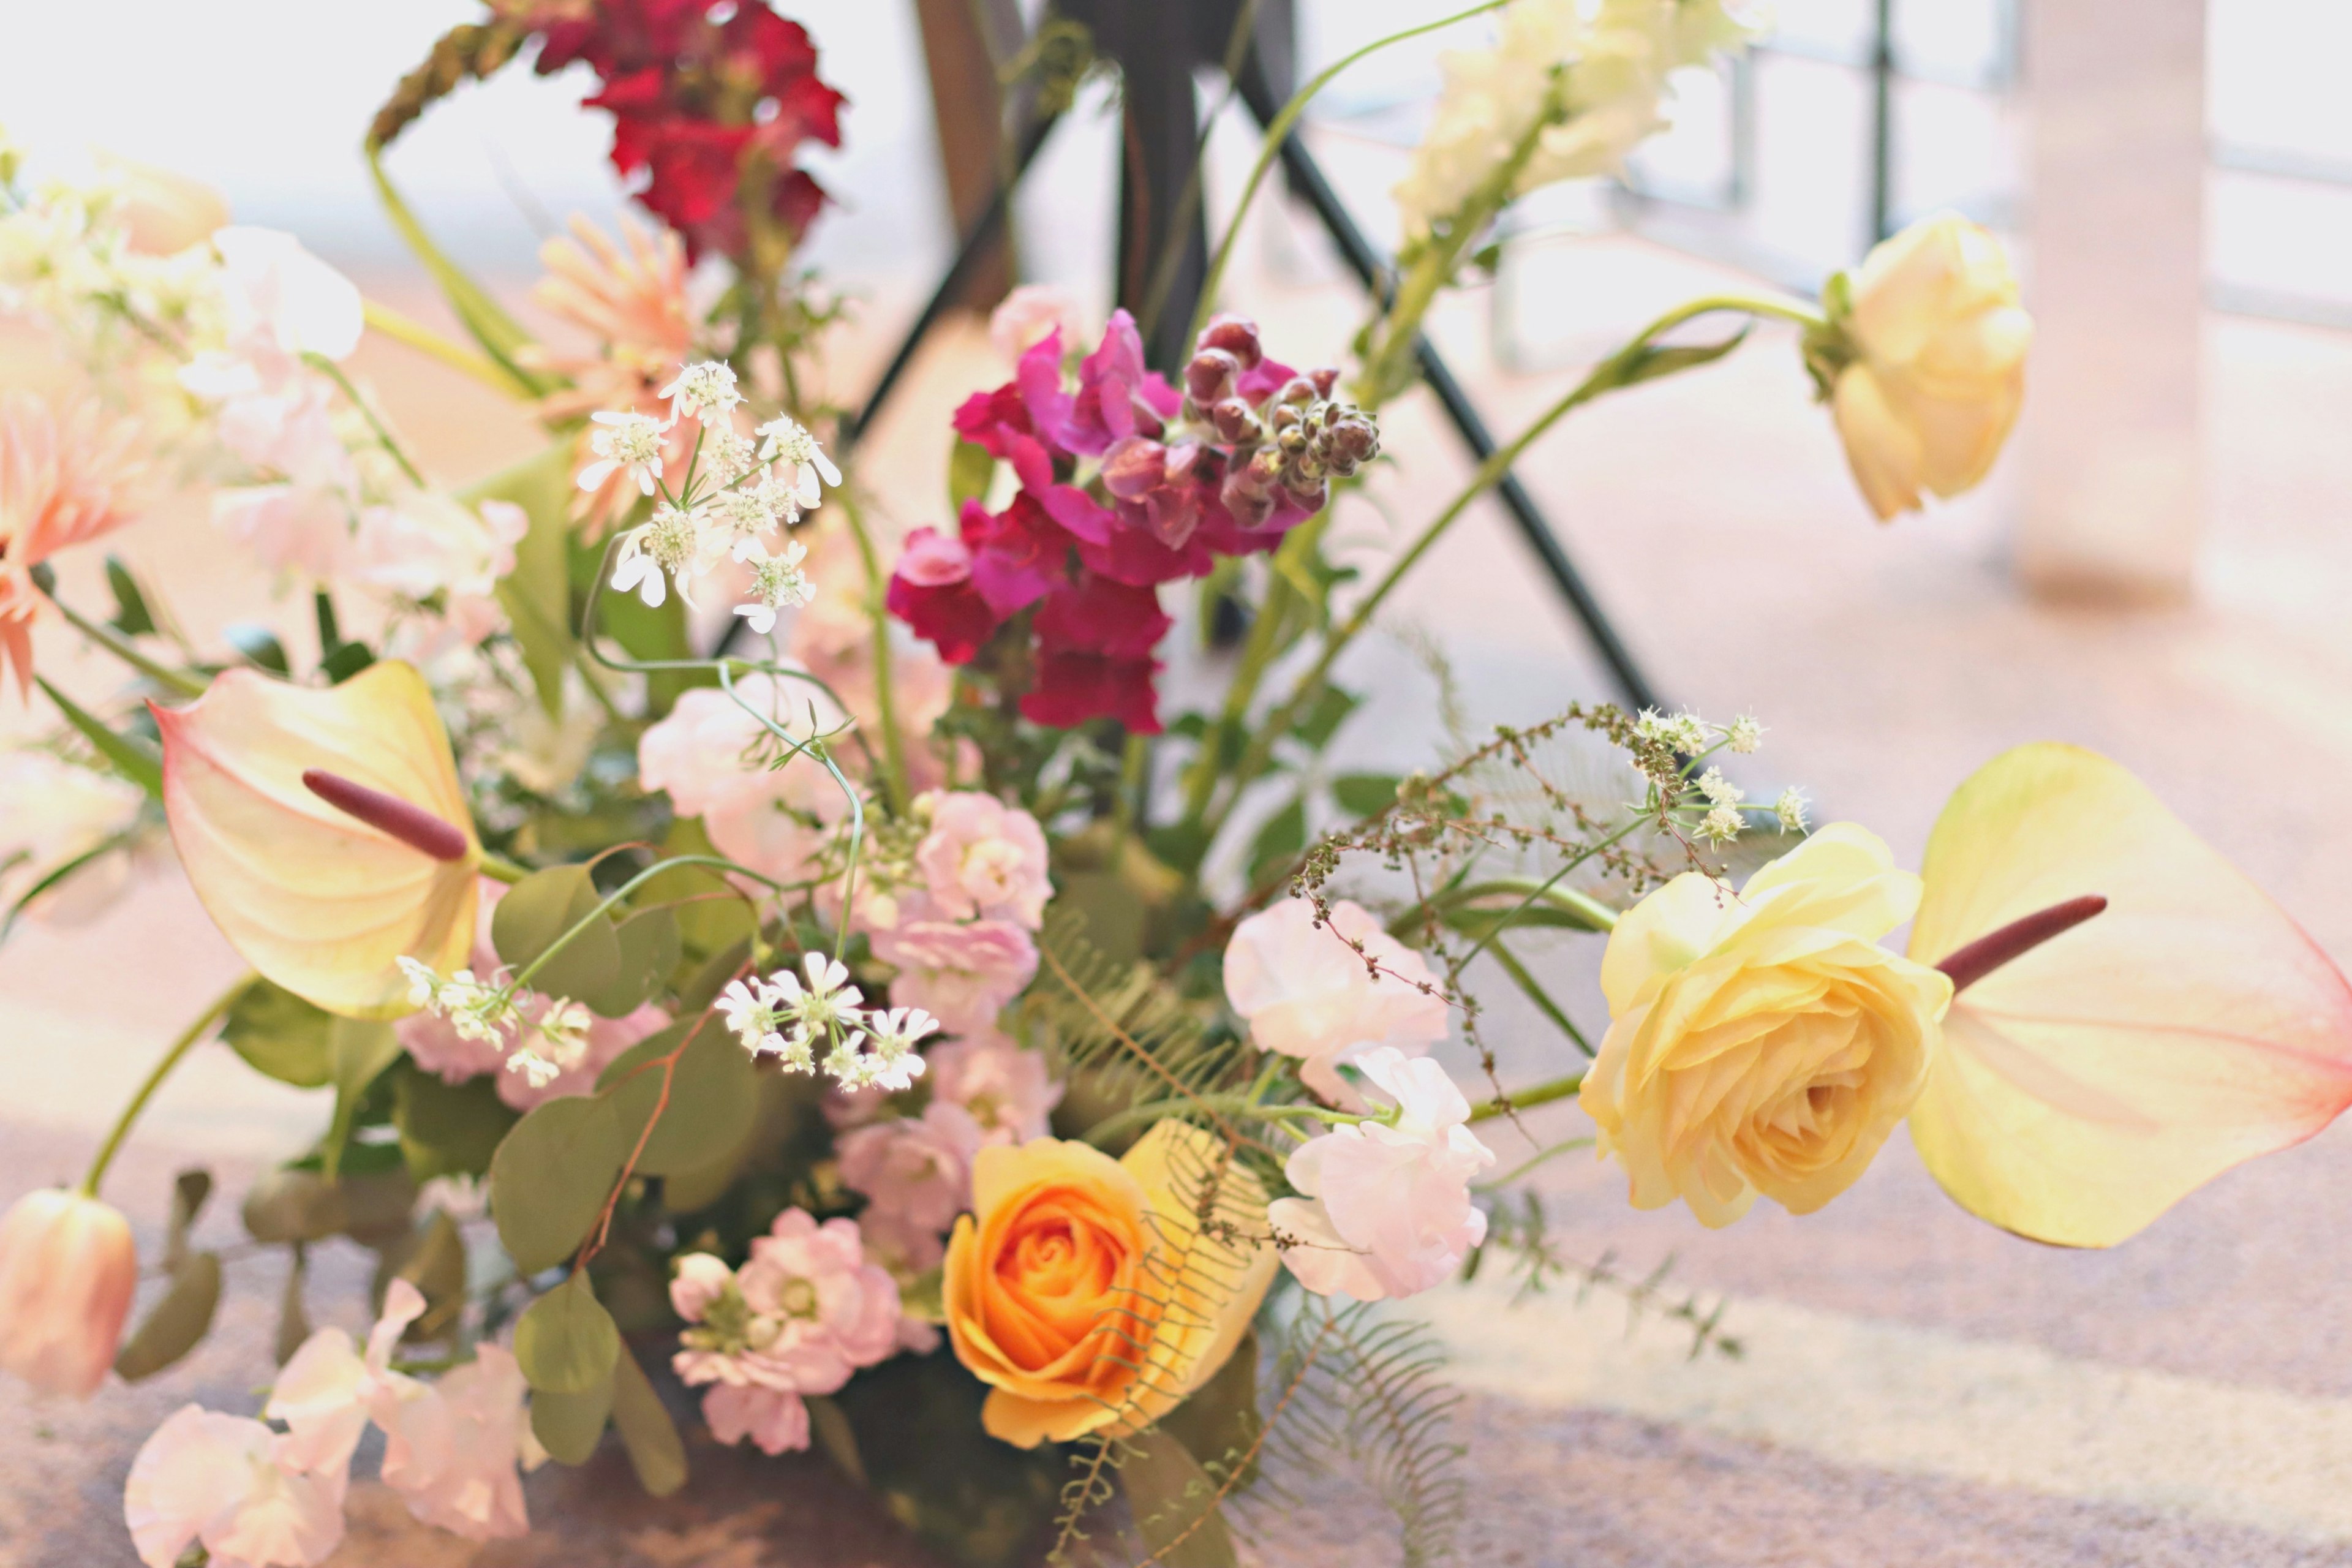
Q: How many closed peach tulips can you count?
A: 1